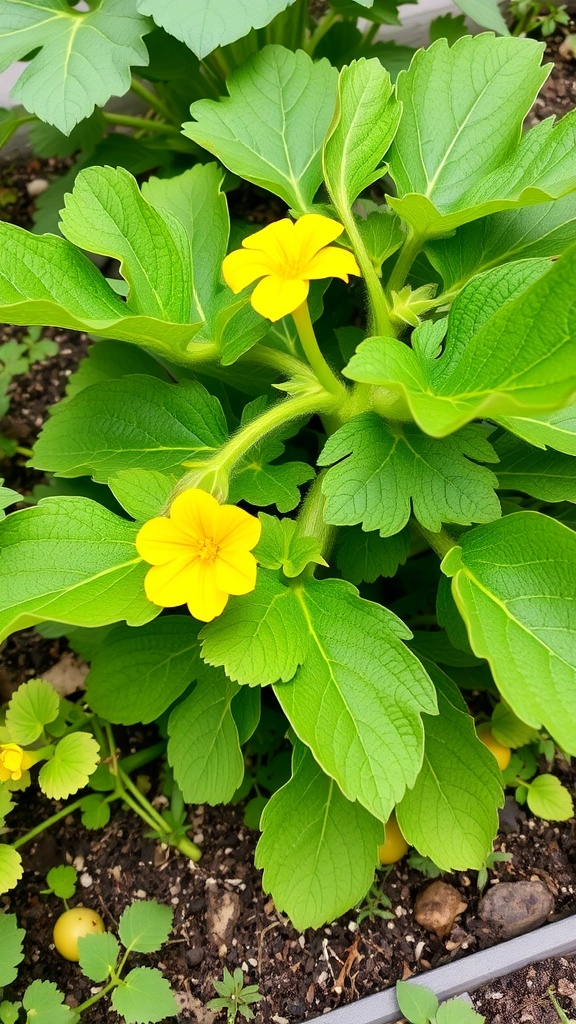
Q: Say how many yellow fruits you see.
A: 3